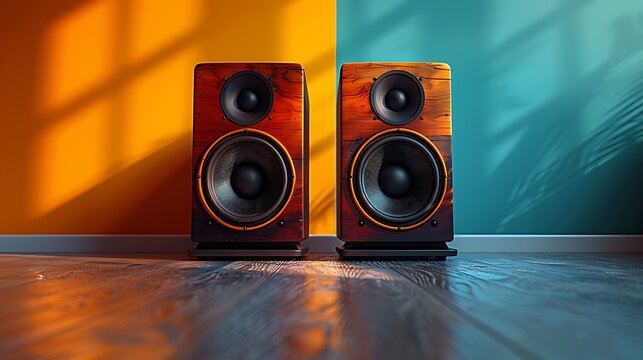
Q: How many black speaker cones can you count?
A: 4